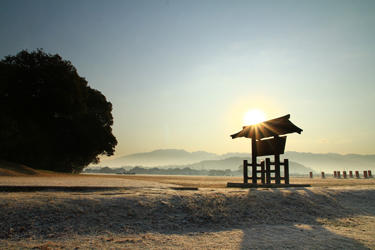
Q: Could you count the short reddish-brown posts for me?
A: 9